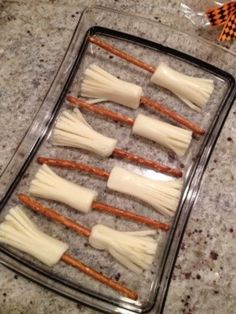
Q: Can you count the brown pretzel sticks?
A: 8